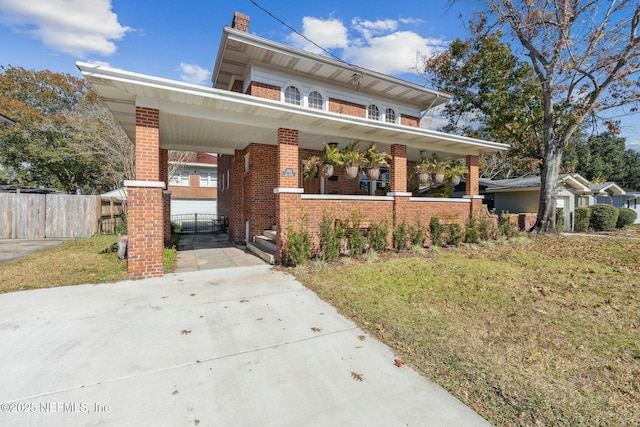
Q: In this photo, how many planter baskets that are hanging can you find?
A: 6